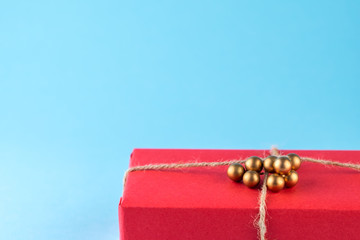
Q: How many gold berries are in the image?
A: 8